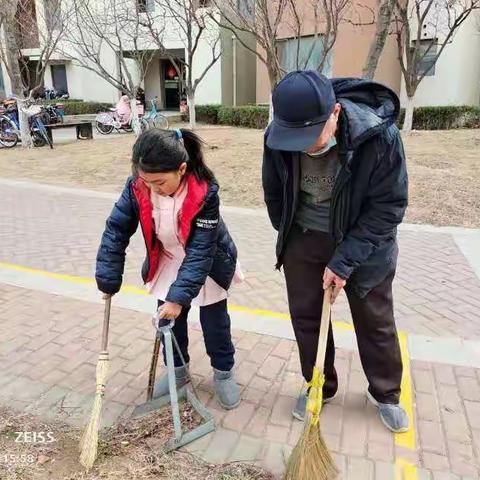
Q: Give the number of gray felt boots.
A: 2